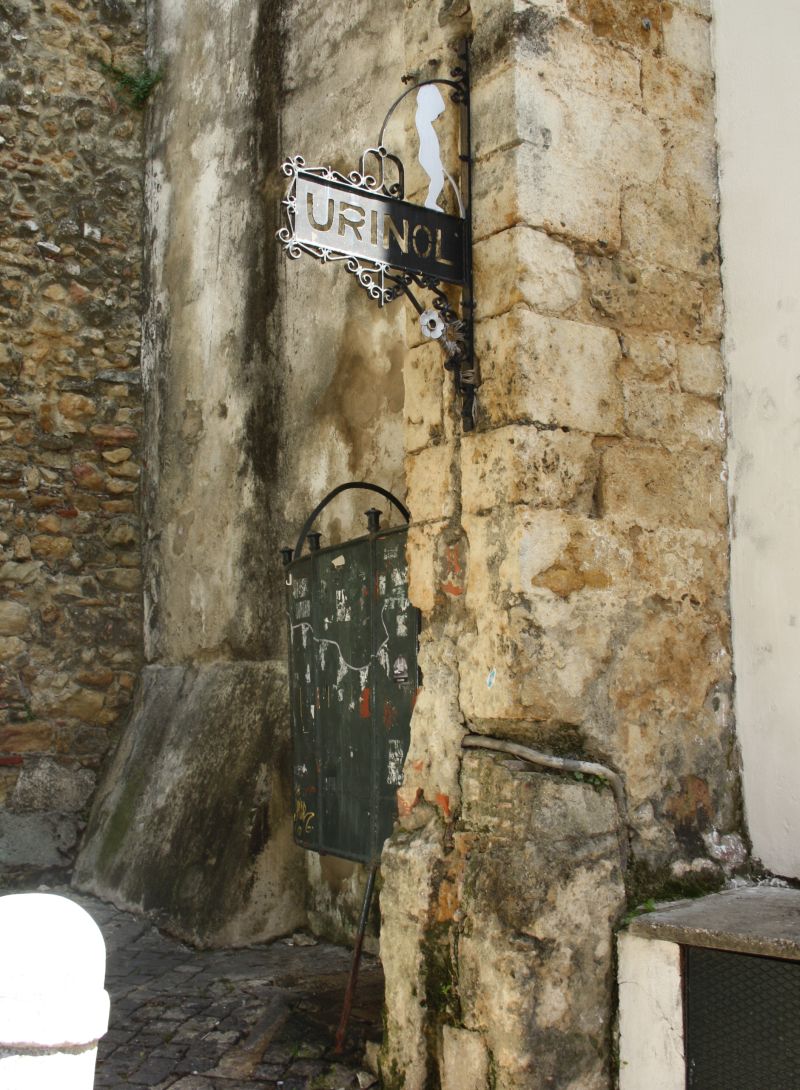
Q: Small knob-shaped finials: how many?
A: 3